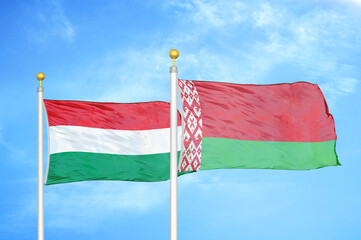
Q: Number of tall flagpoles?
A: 2